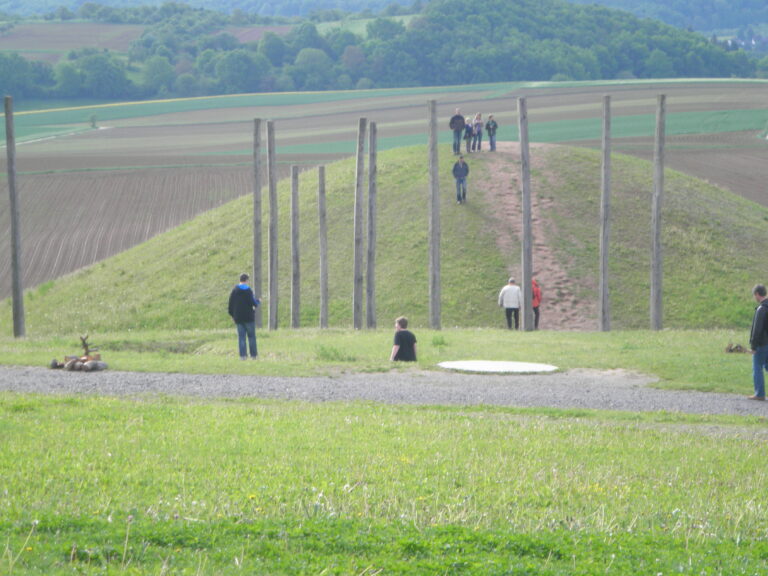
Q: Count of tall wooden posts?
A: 11